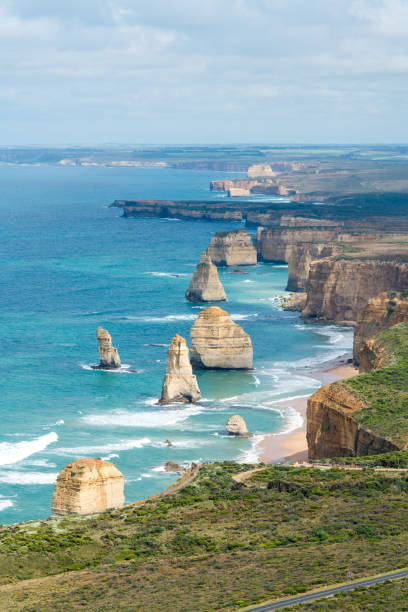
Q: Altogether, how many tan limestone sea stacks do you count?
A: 7